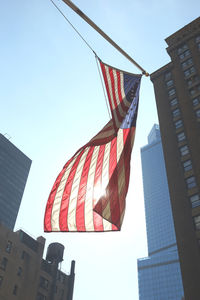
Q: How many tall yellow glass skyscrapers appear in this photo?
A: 0